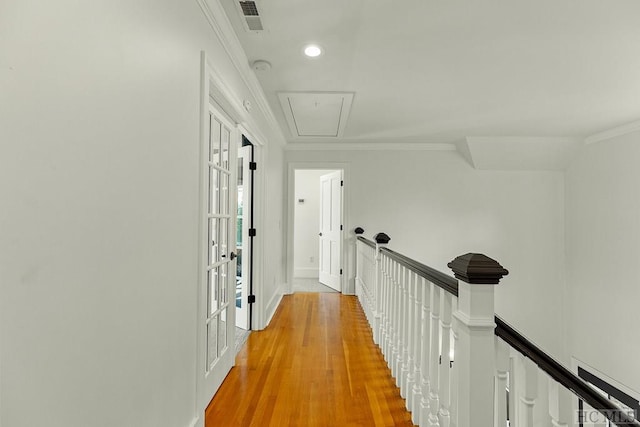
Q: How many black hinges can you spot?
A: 6